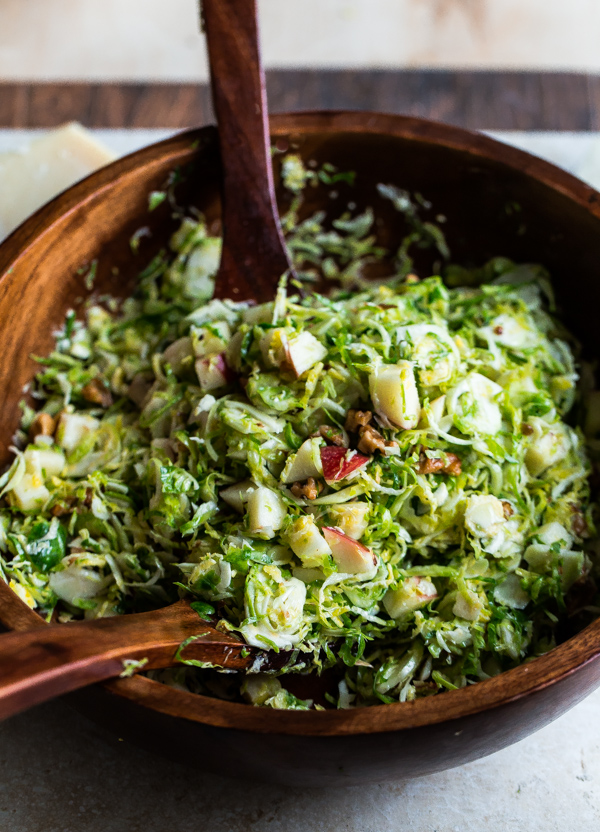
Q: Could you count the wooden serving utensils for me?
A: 2